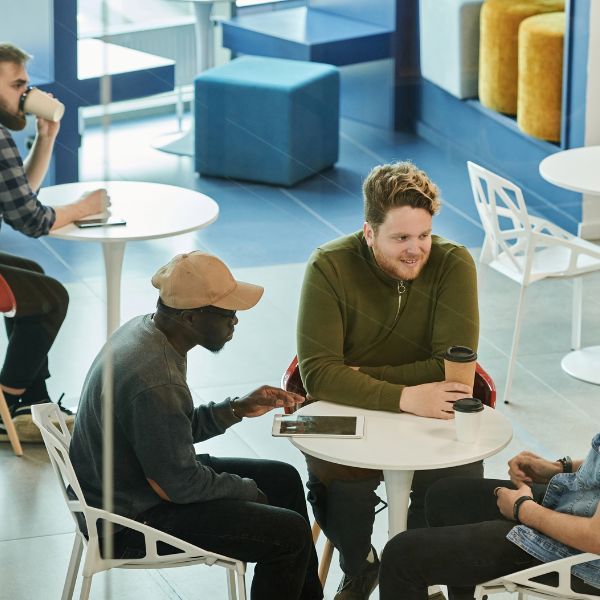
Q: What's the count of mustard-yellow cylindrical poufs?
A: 2